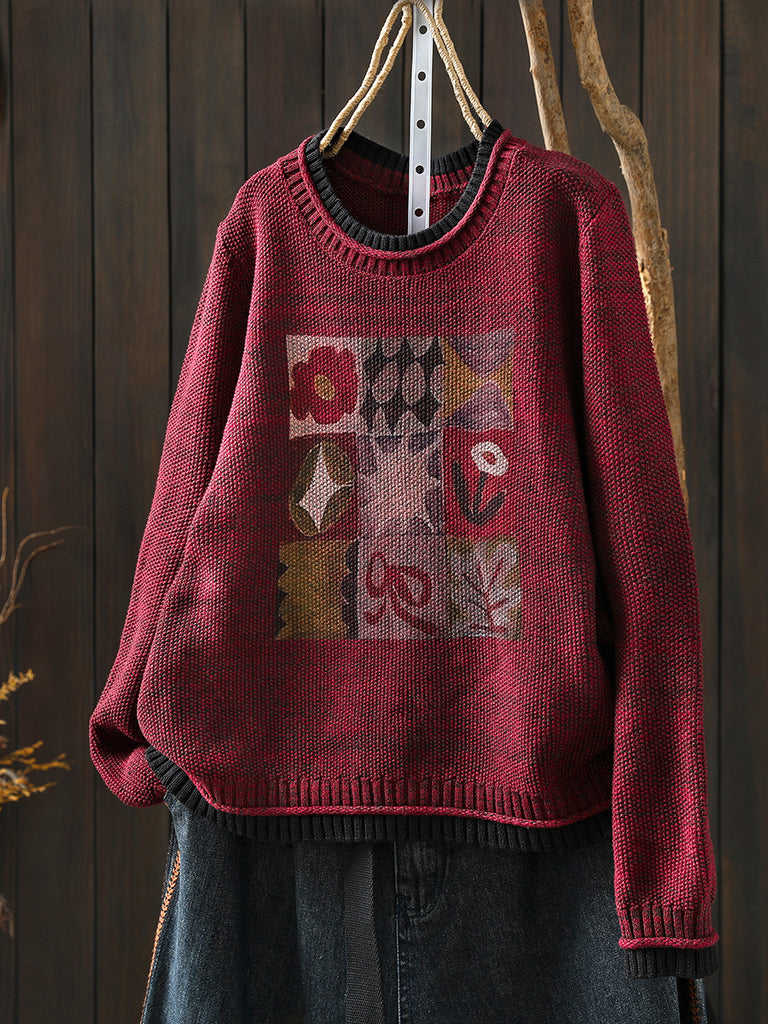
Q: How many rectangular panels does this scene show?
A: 9